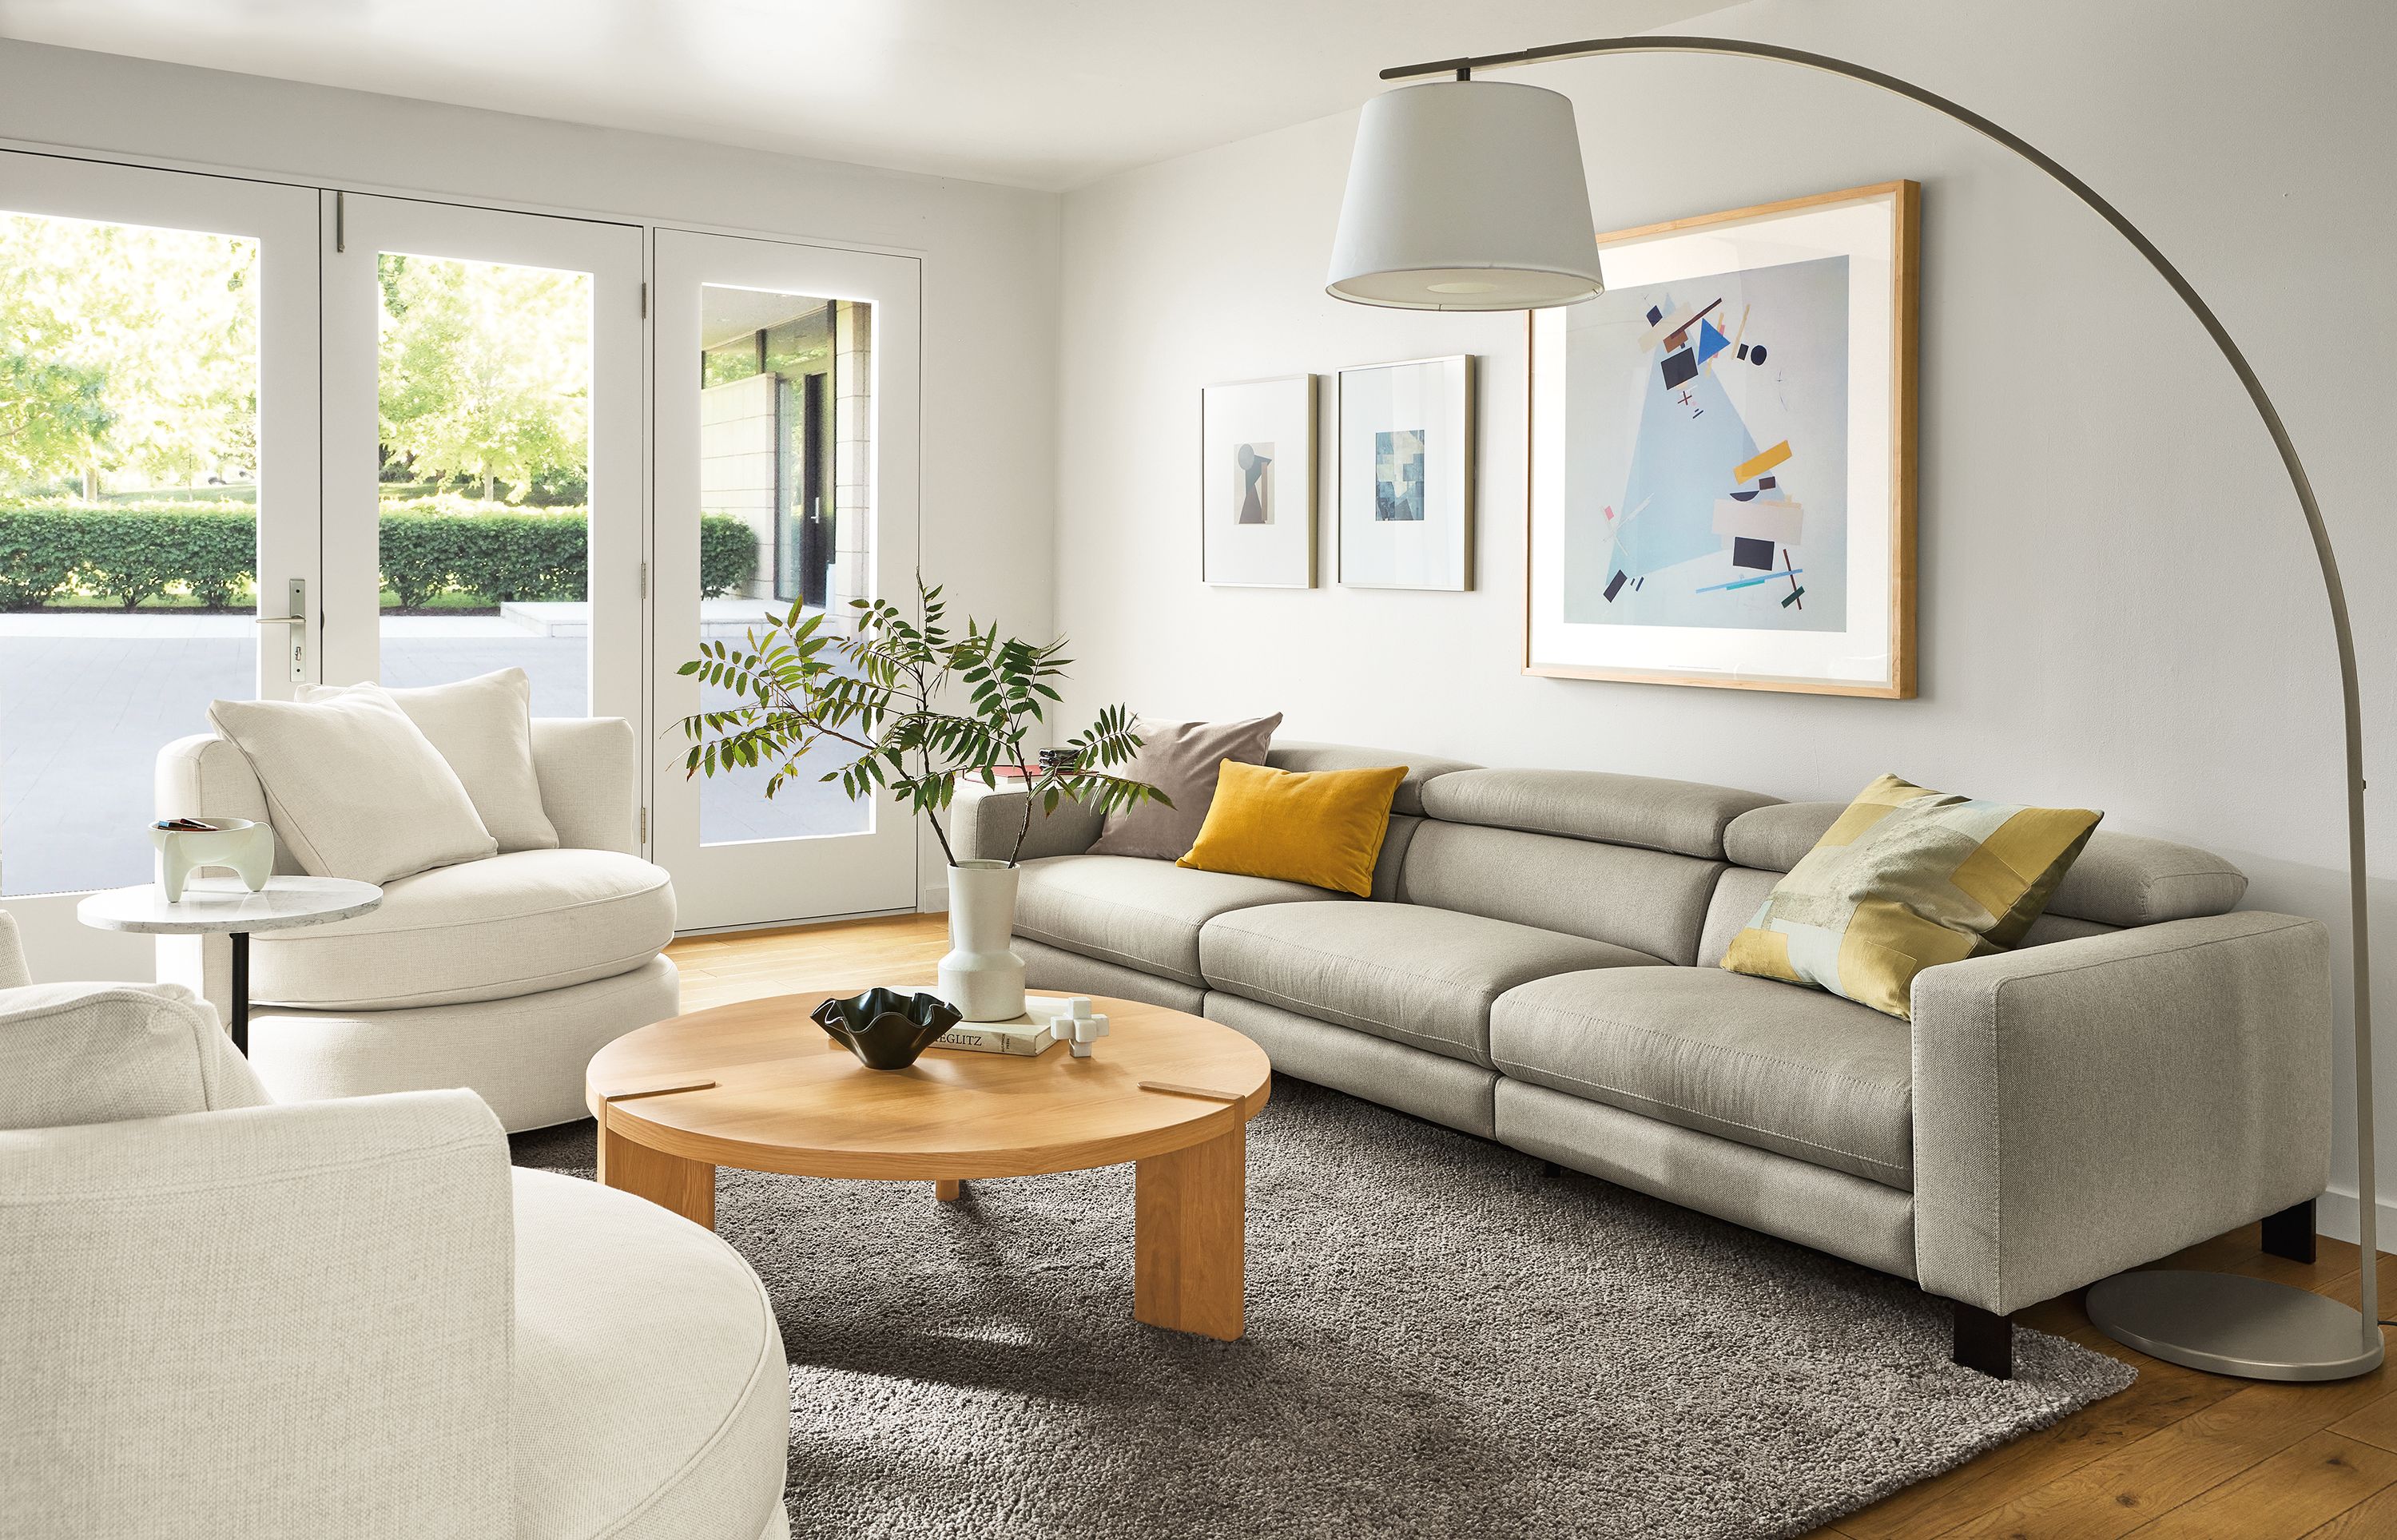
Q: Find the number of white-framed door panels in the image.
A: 3